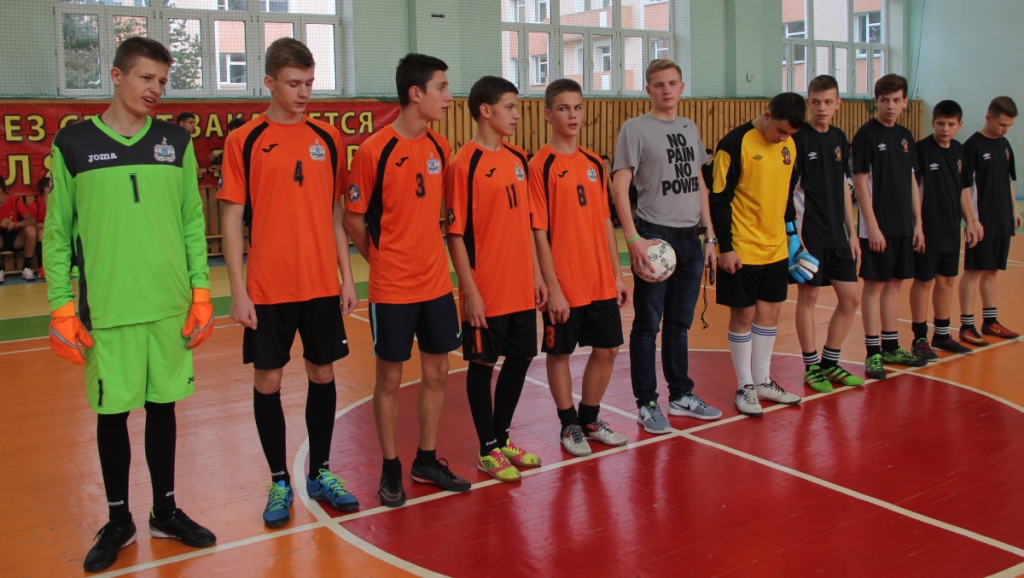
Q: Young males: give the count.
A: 11